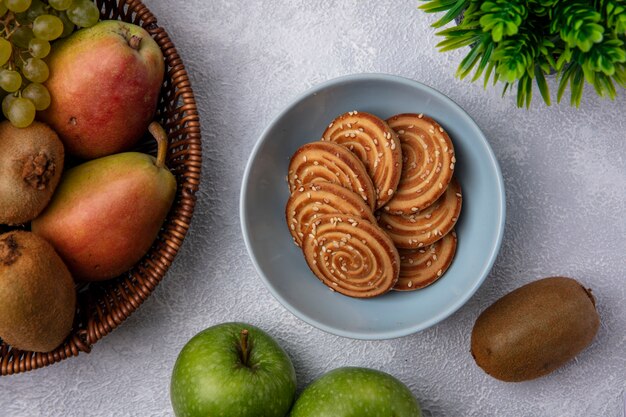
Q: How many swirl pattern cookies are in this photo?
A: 7